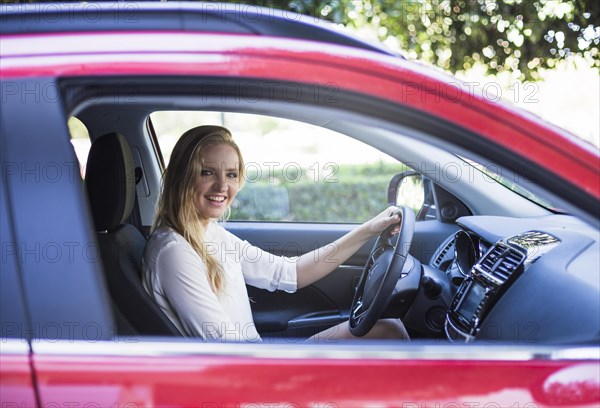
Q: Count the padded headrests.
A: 1